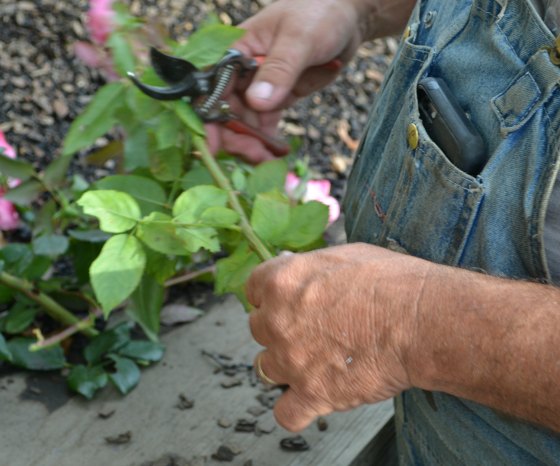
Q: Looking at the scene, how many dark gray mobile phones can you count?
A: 1